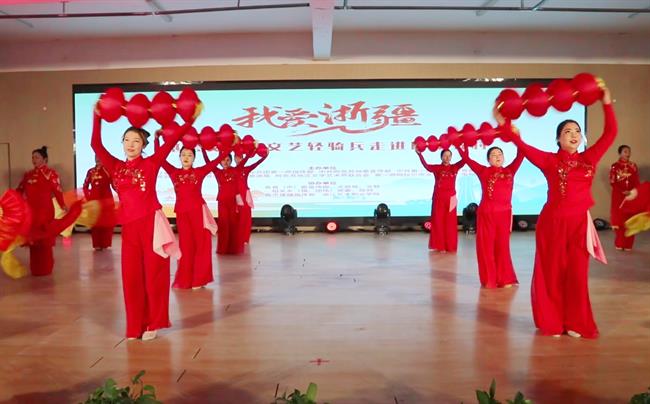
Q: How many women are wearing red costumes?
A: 10